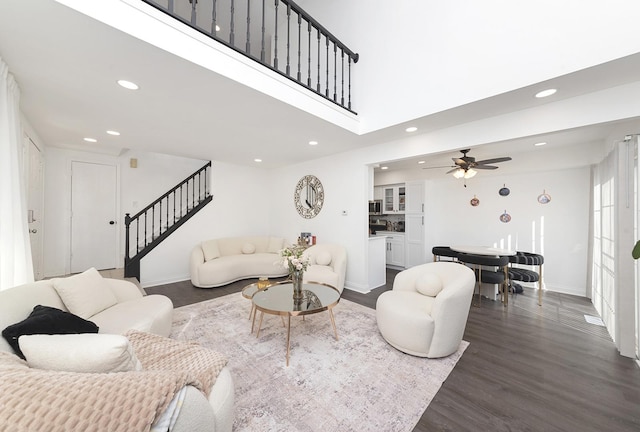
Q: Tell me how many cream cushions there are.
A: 7